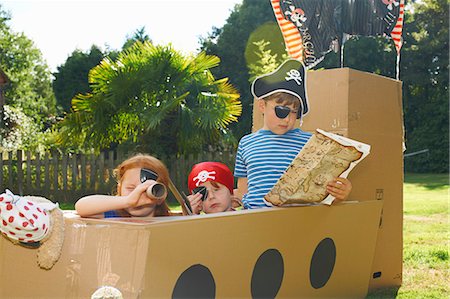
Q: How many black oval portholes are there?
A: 3